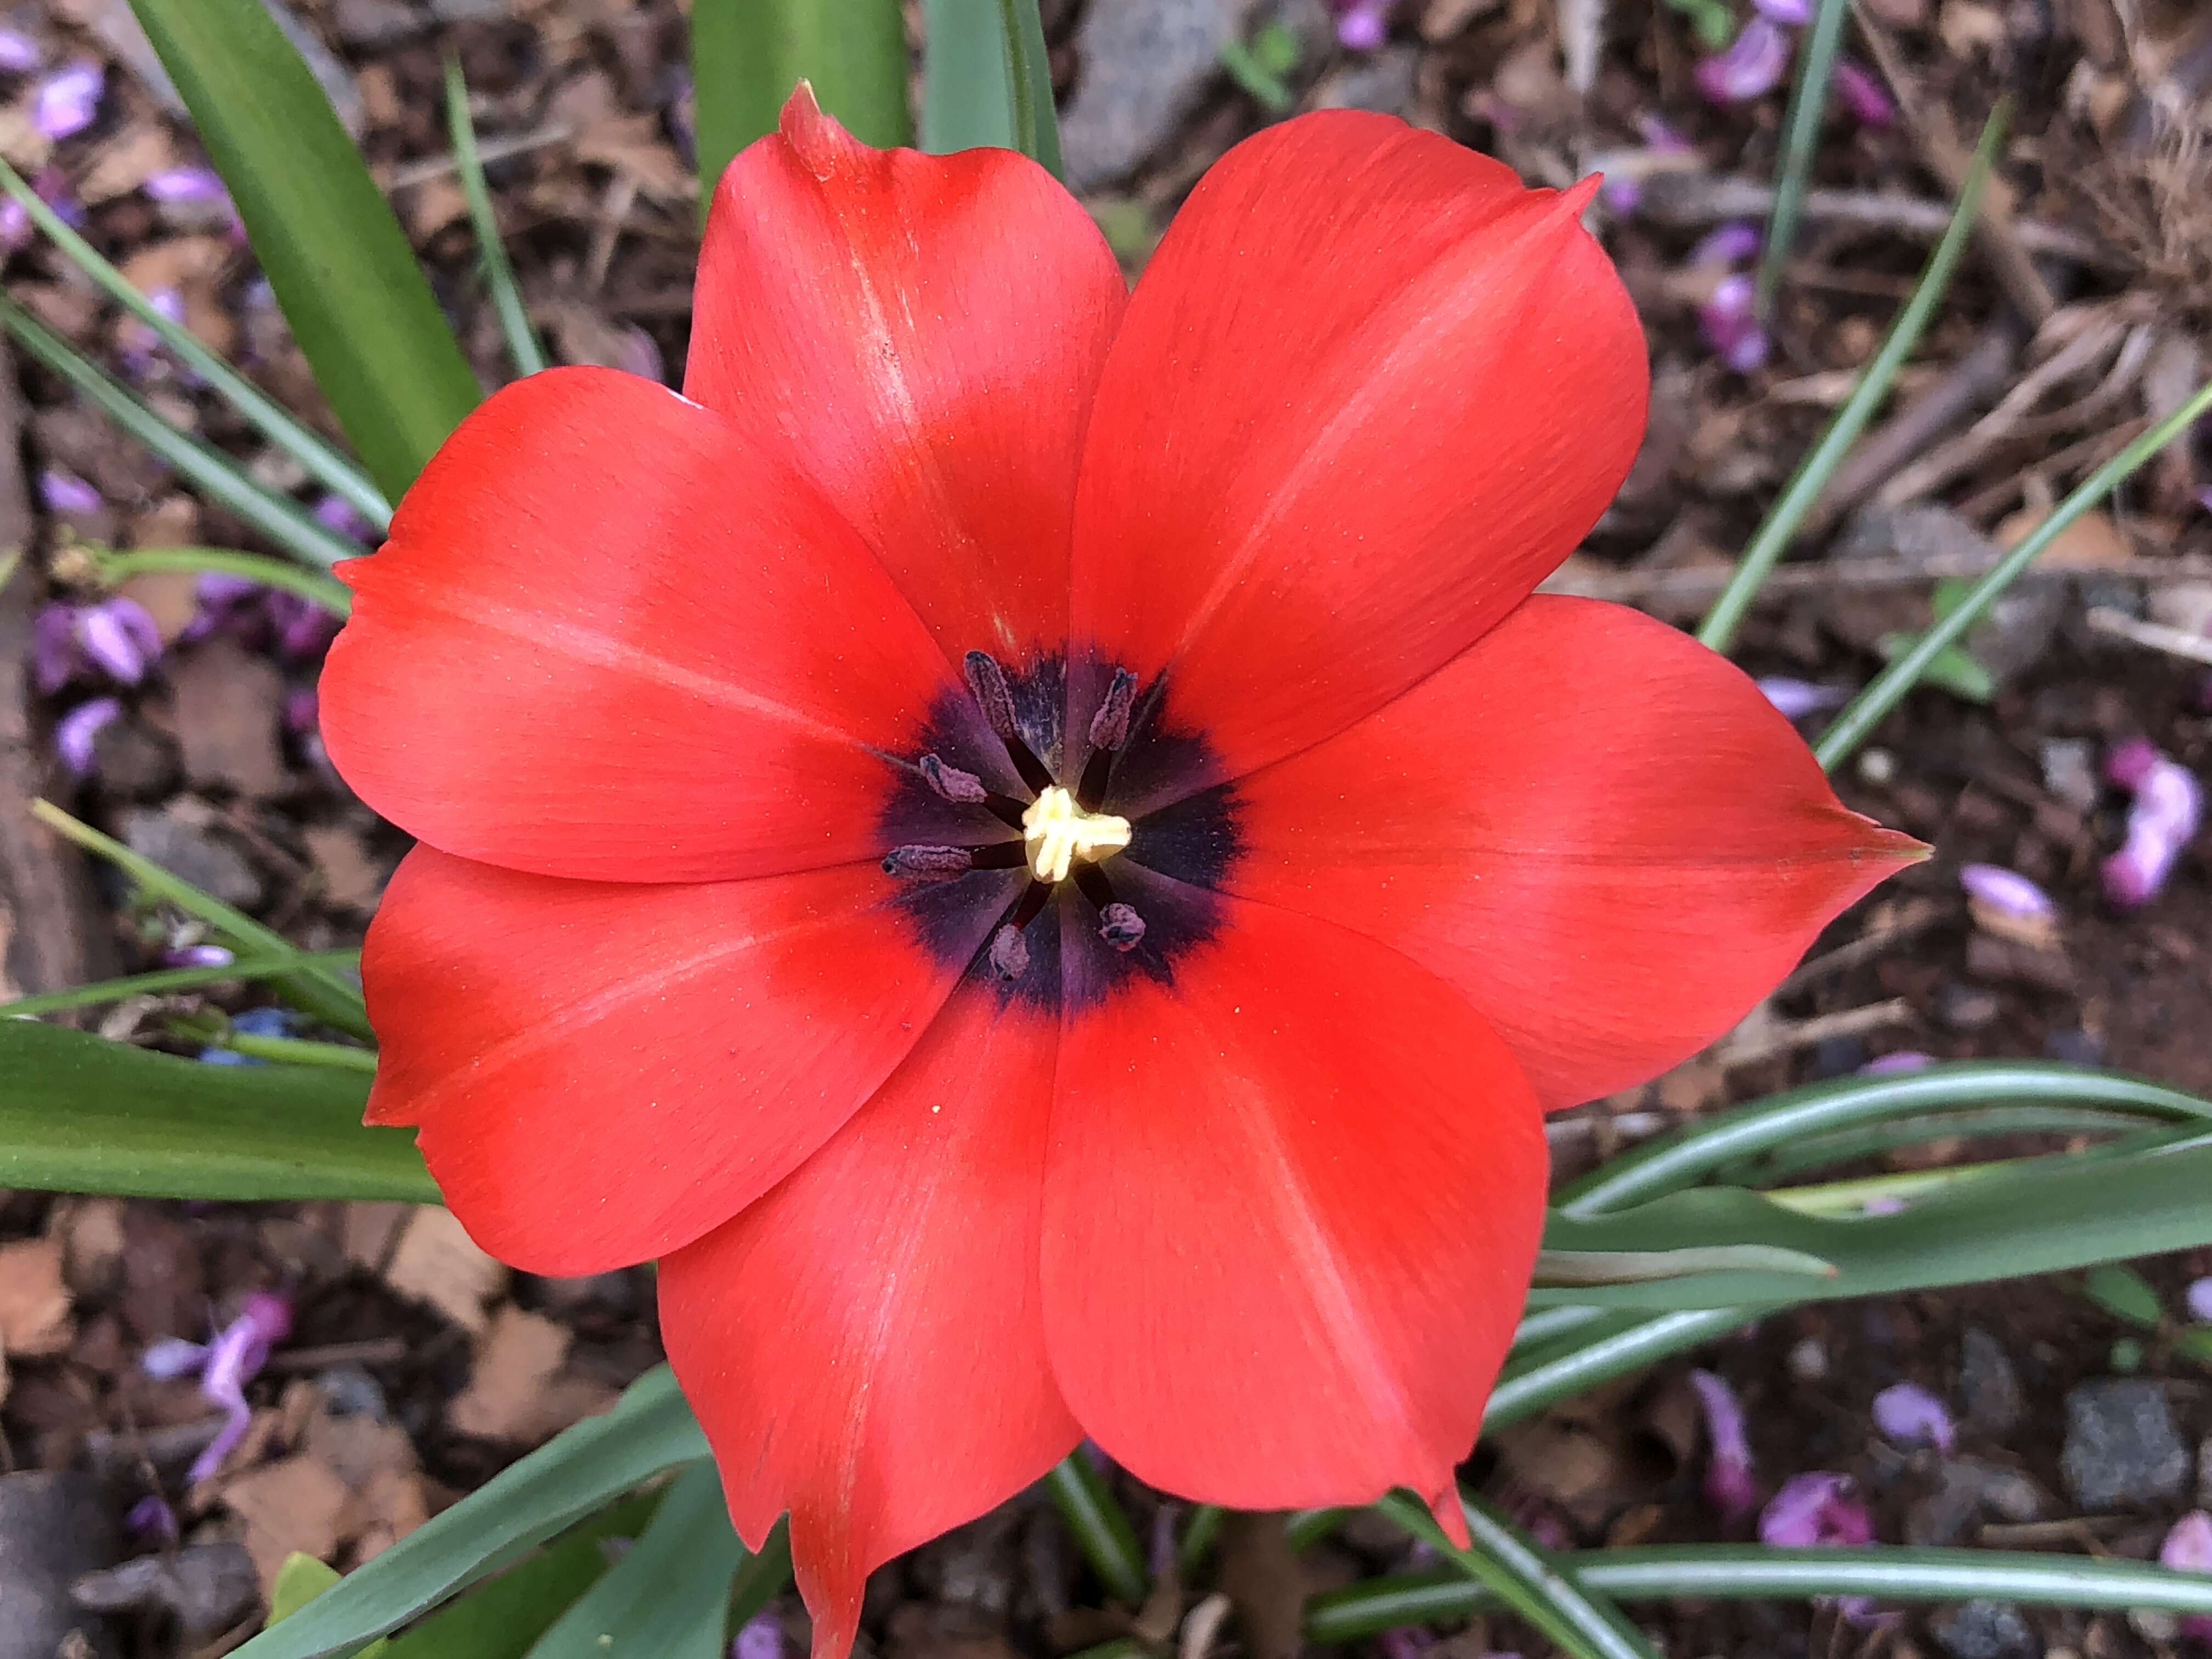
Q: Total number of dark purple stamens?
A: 6